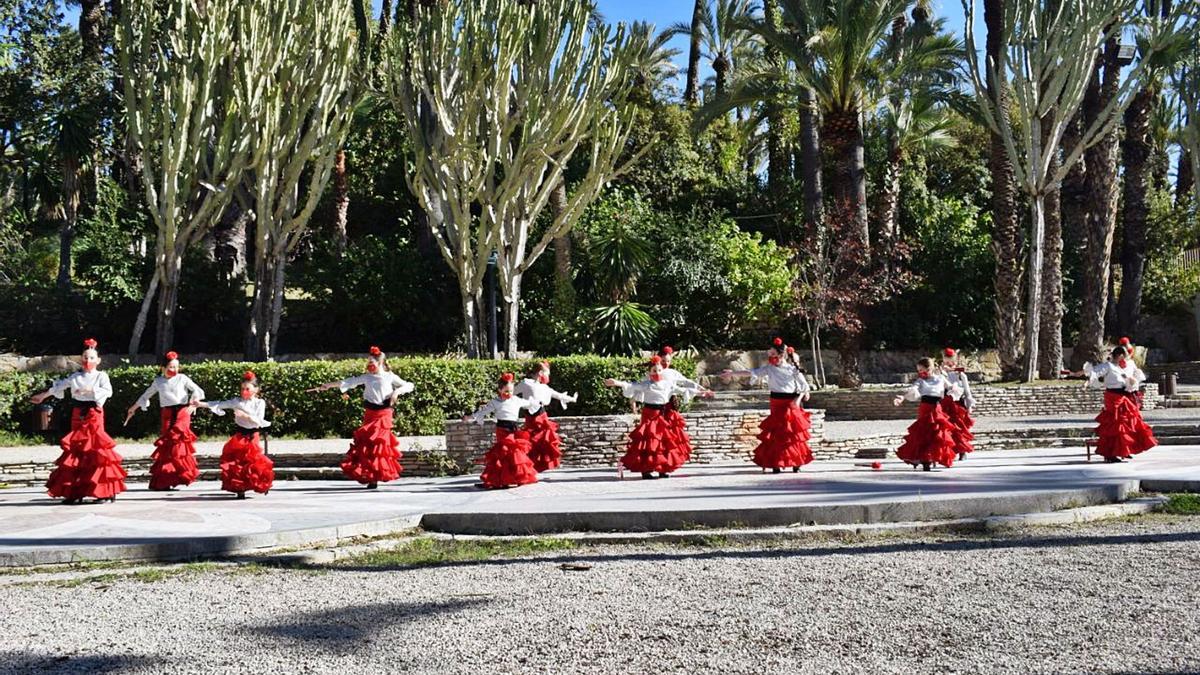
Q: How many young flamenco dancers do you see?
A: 14